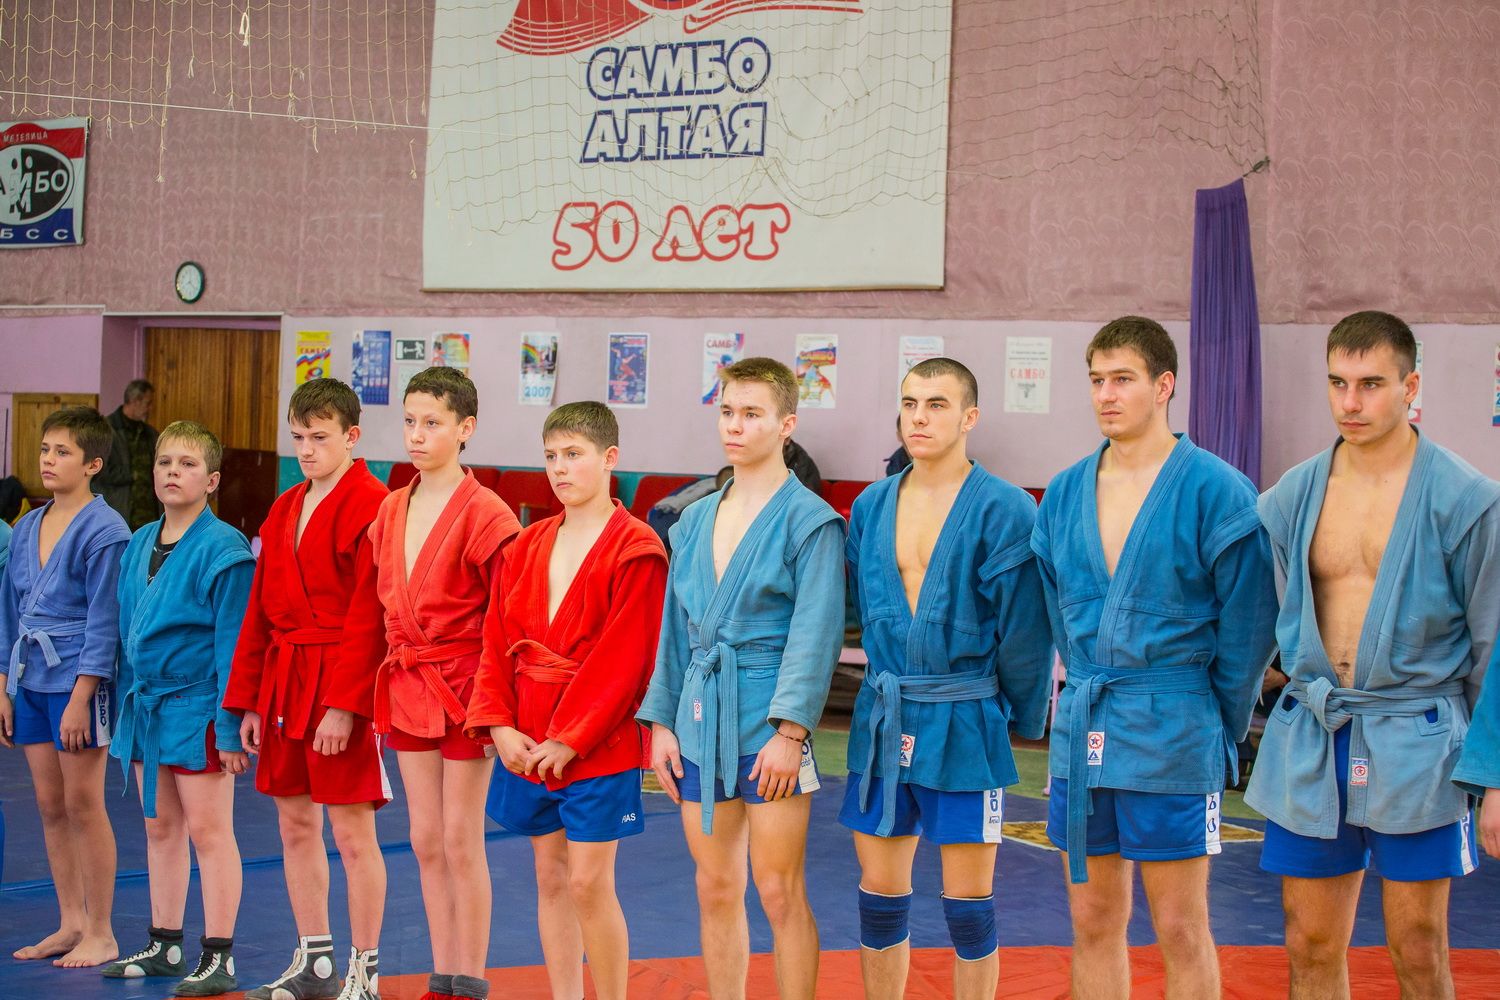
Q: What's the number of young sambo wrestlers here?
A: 9